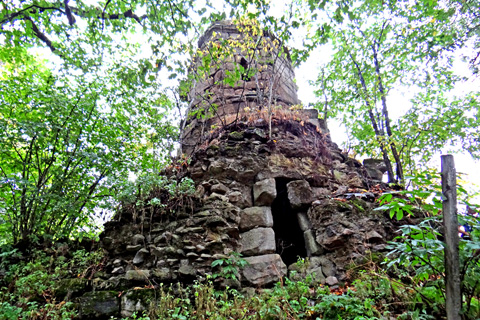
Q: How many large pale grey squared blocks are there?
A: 4